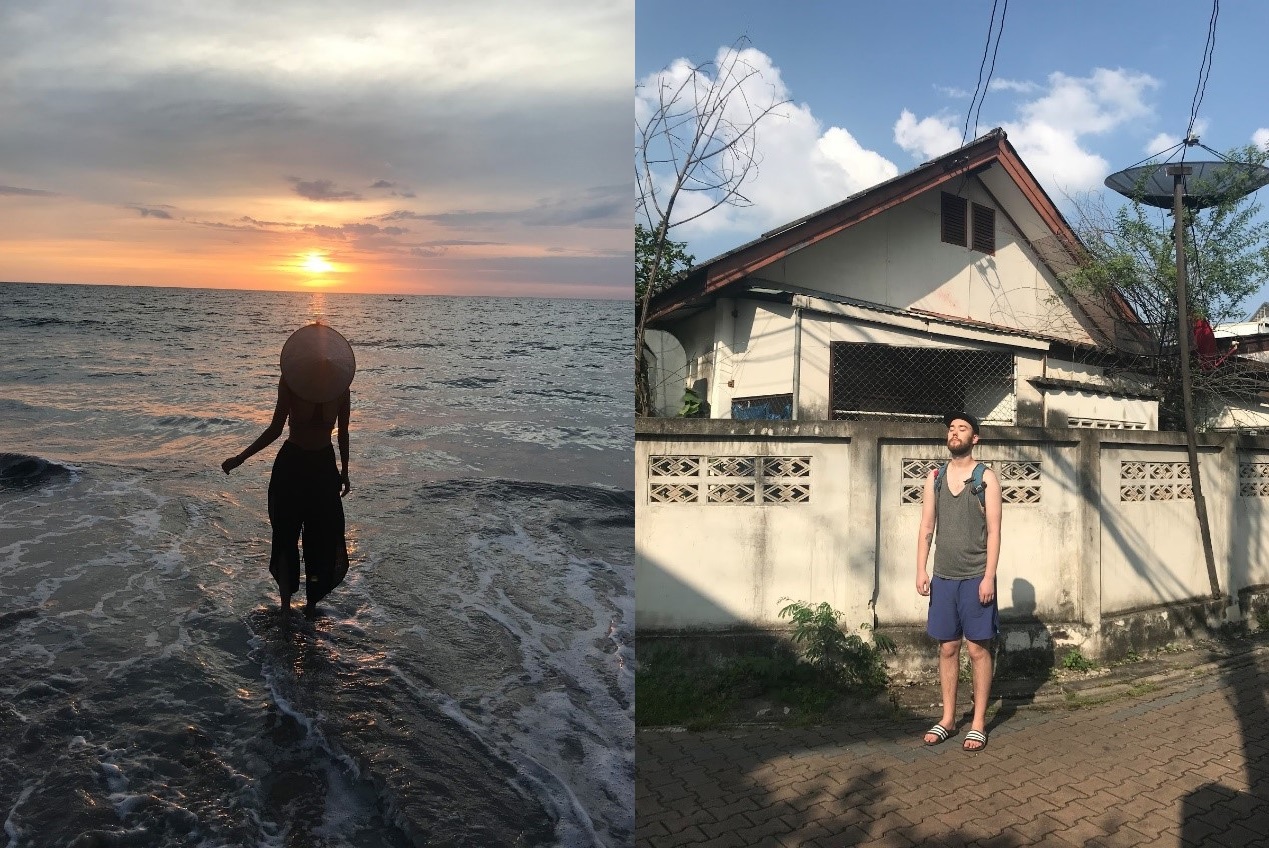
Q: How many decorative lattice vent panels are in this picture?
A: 4